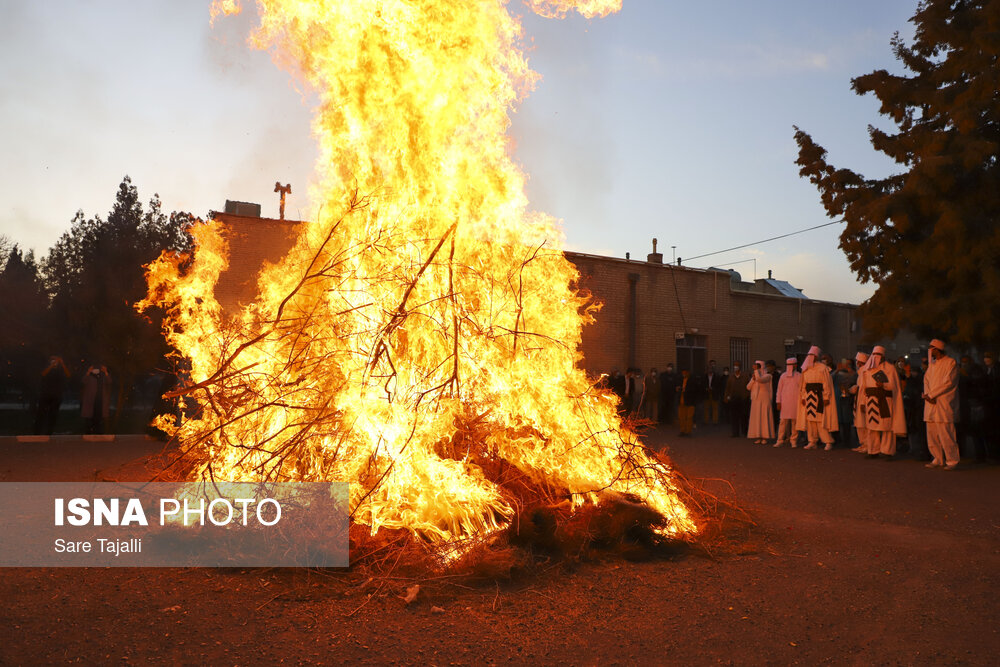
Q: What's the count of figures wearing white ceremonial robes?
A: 6